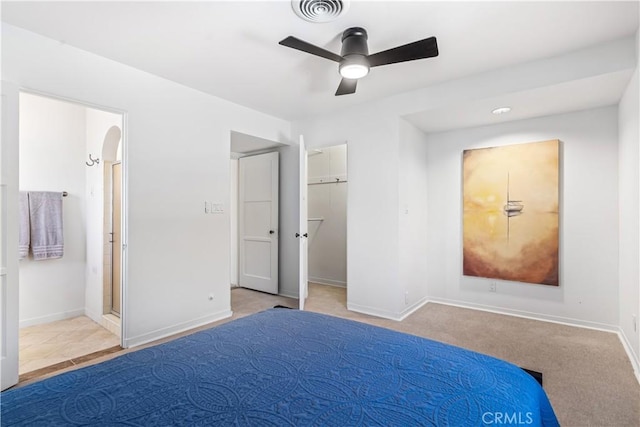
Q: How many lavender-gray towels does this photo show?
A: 2